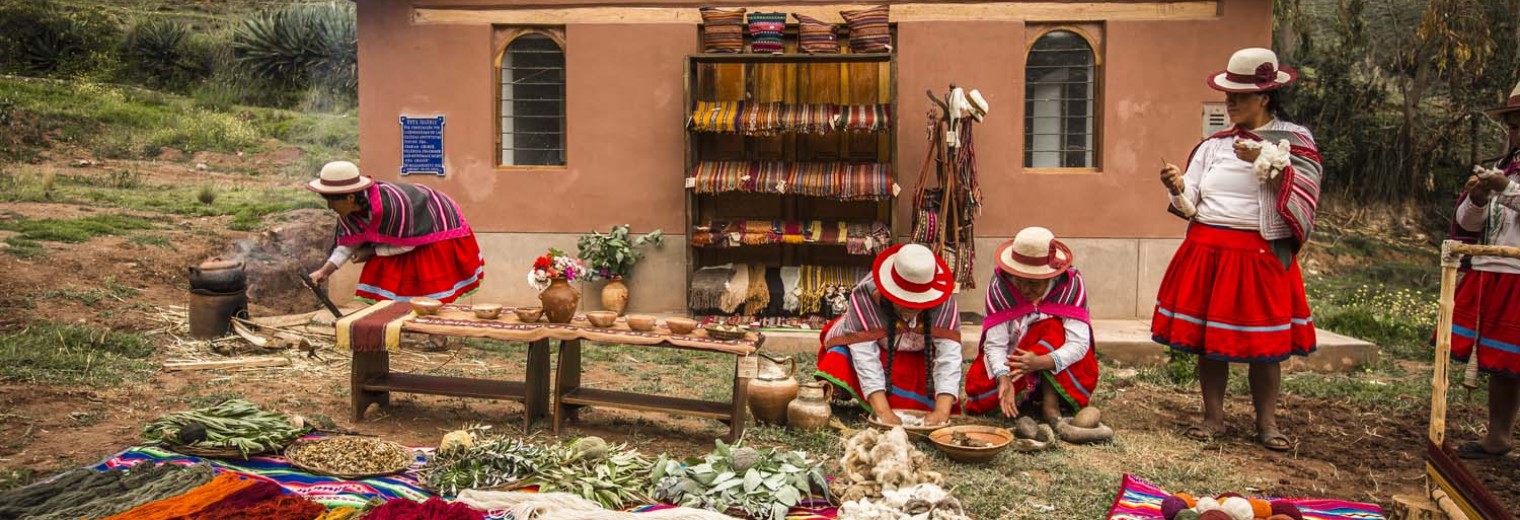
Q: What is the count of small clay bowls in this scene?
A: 6